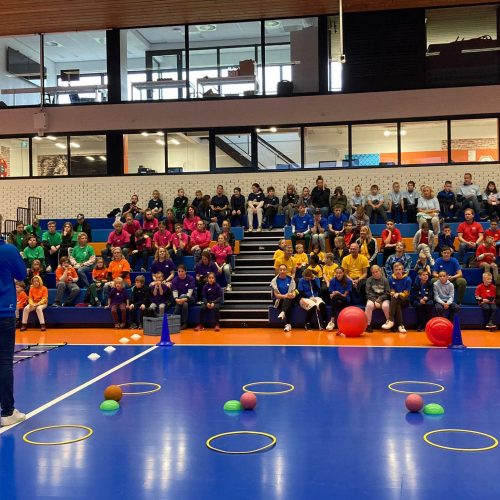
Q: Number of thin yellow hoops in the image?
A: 6